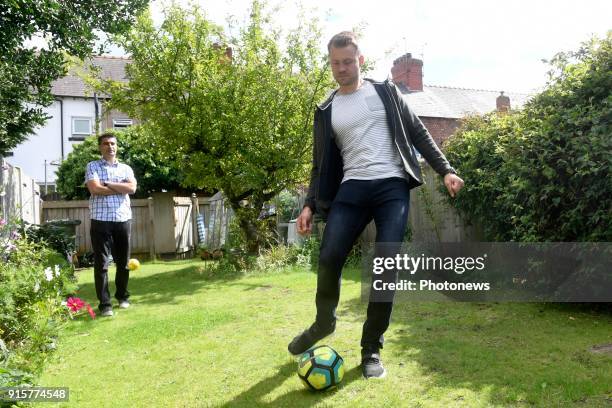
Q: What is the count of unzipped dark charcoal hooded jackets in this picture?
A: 1